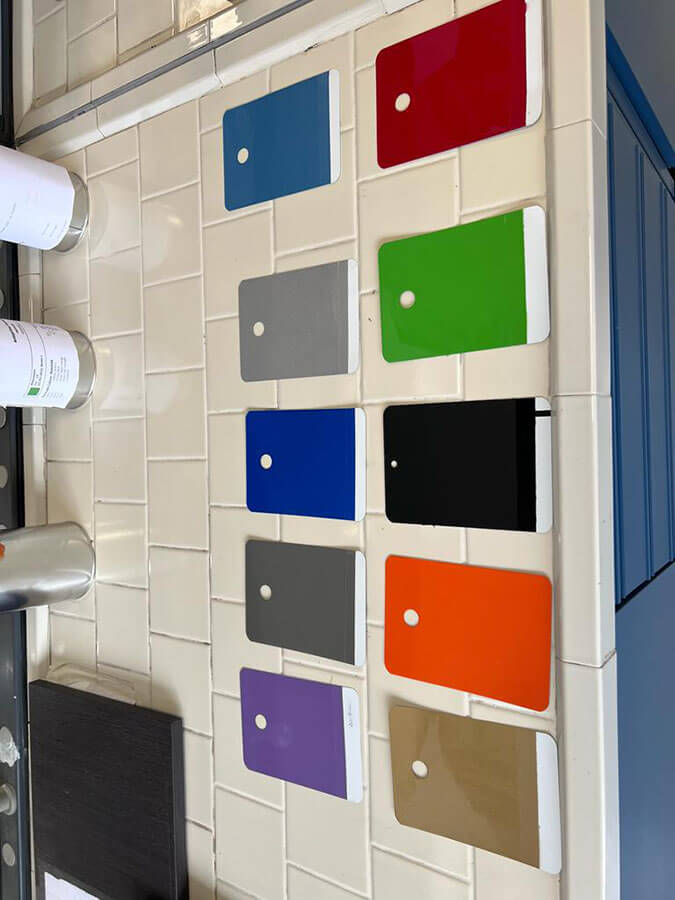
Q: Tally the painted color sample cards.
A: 10